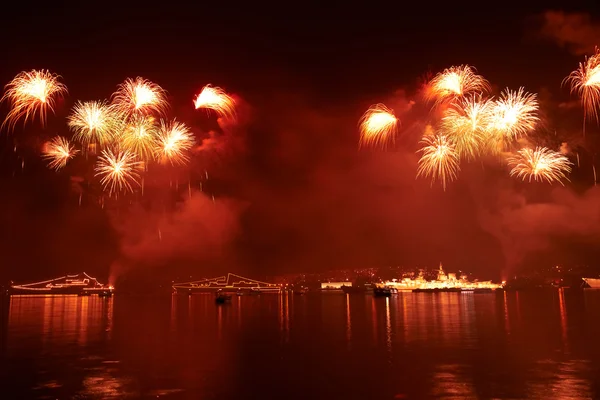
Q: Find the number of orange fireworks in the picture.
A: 15